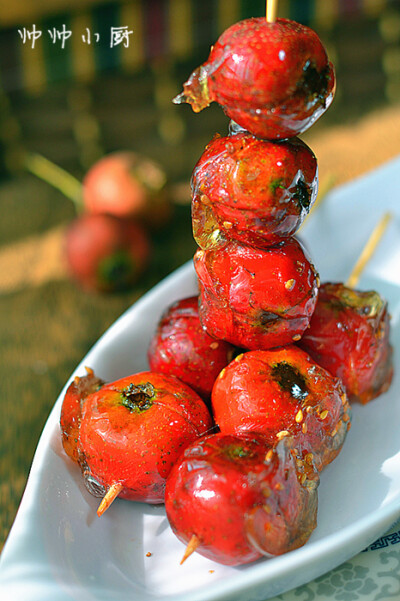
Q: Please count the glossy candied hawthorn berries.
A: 8